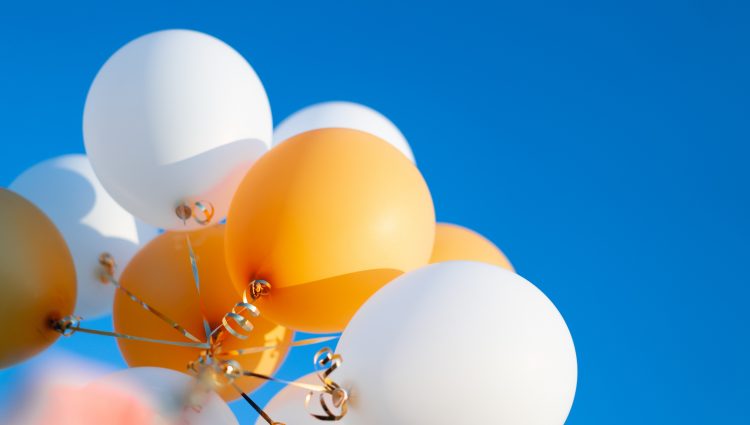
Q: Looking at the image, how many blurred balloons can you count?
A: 1